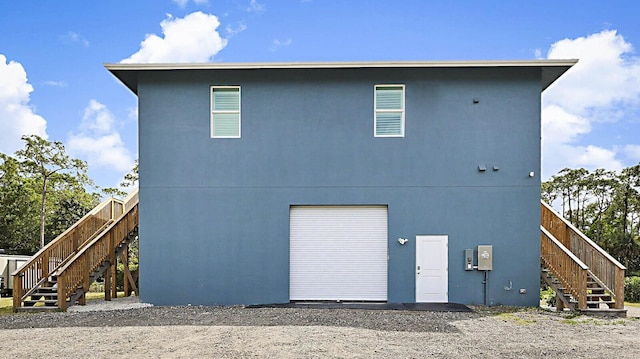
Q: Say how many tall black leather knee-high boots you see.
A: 0